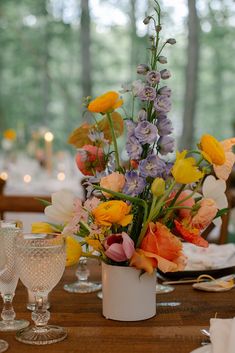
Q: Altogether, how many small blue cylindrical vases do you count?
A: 0